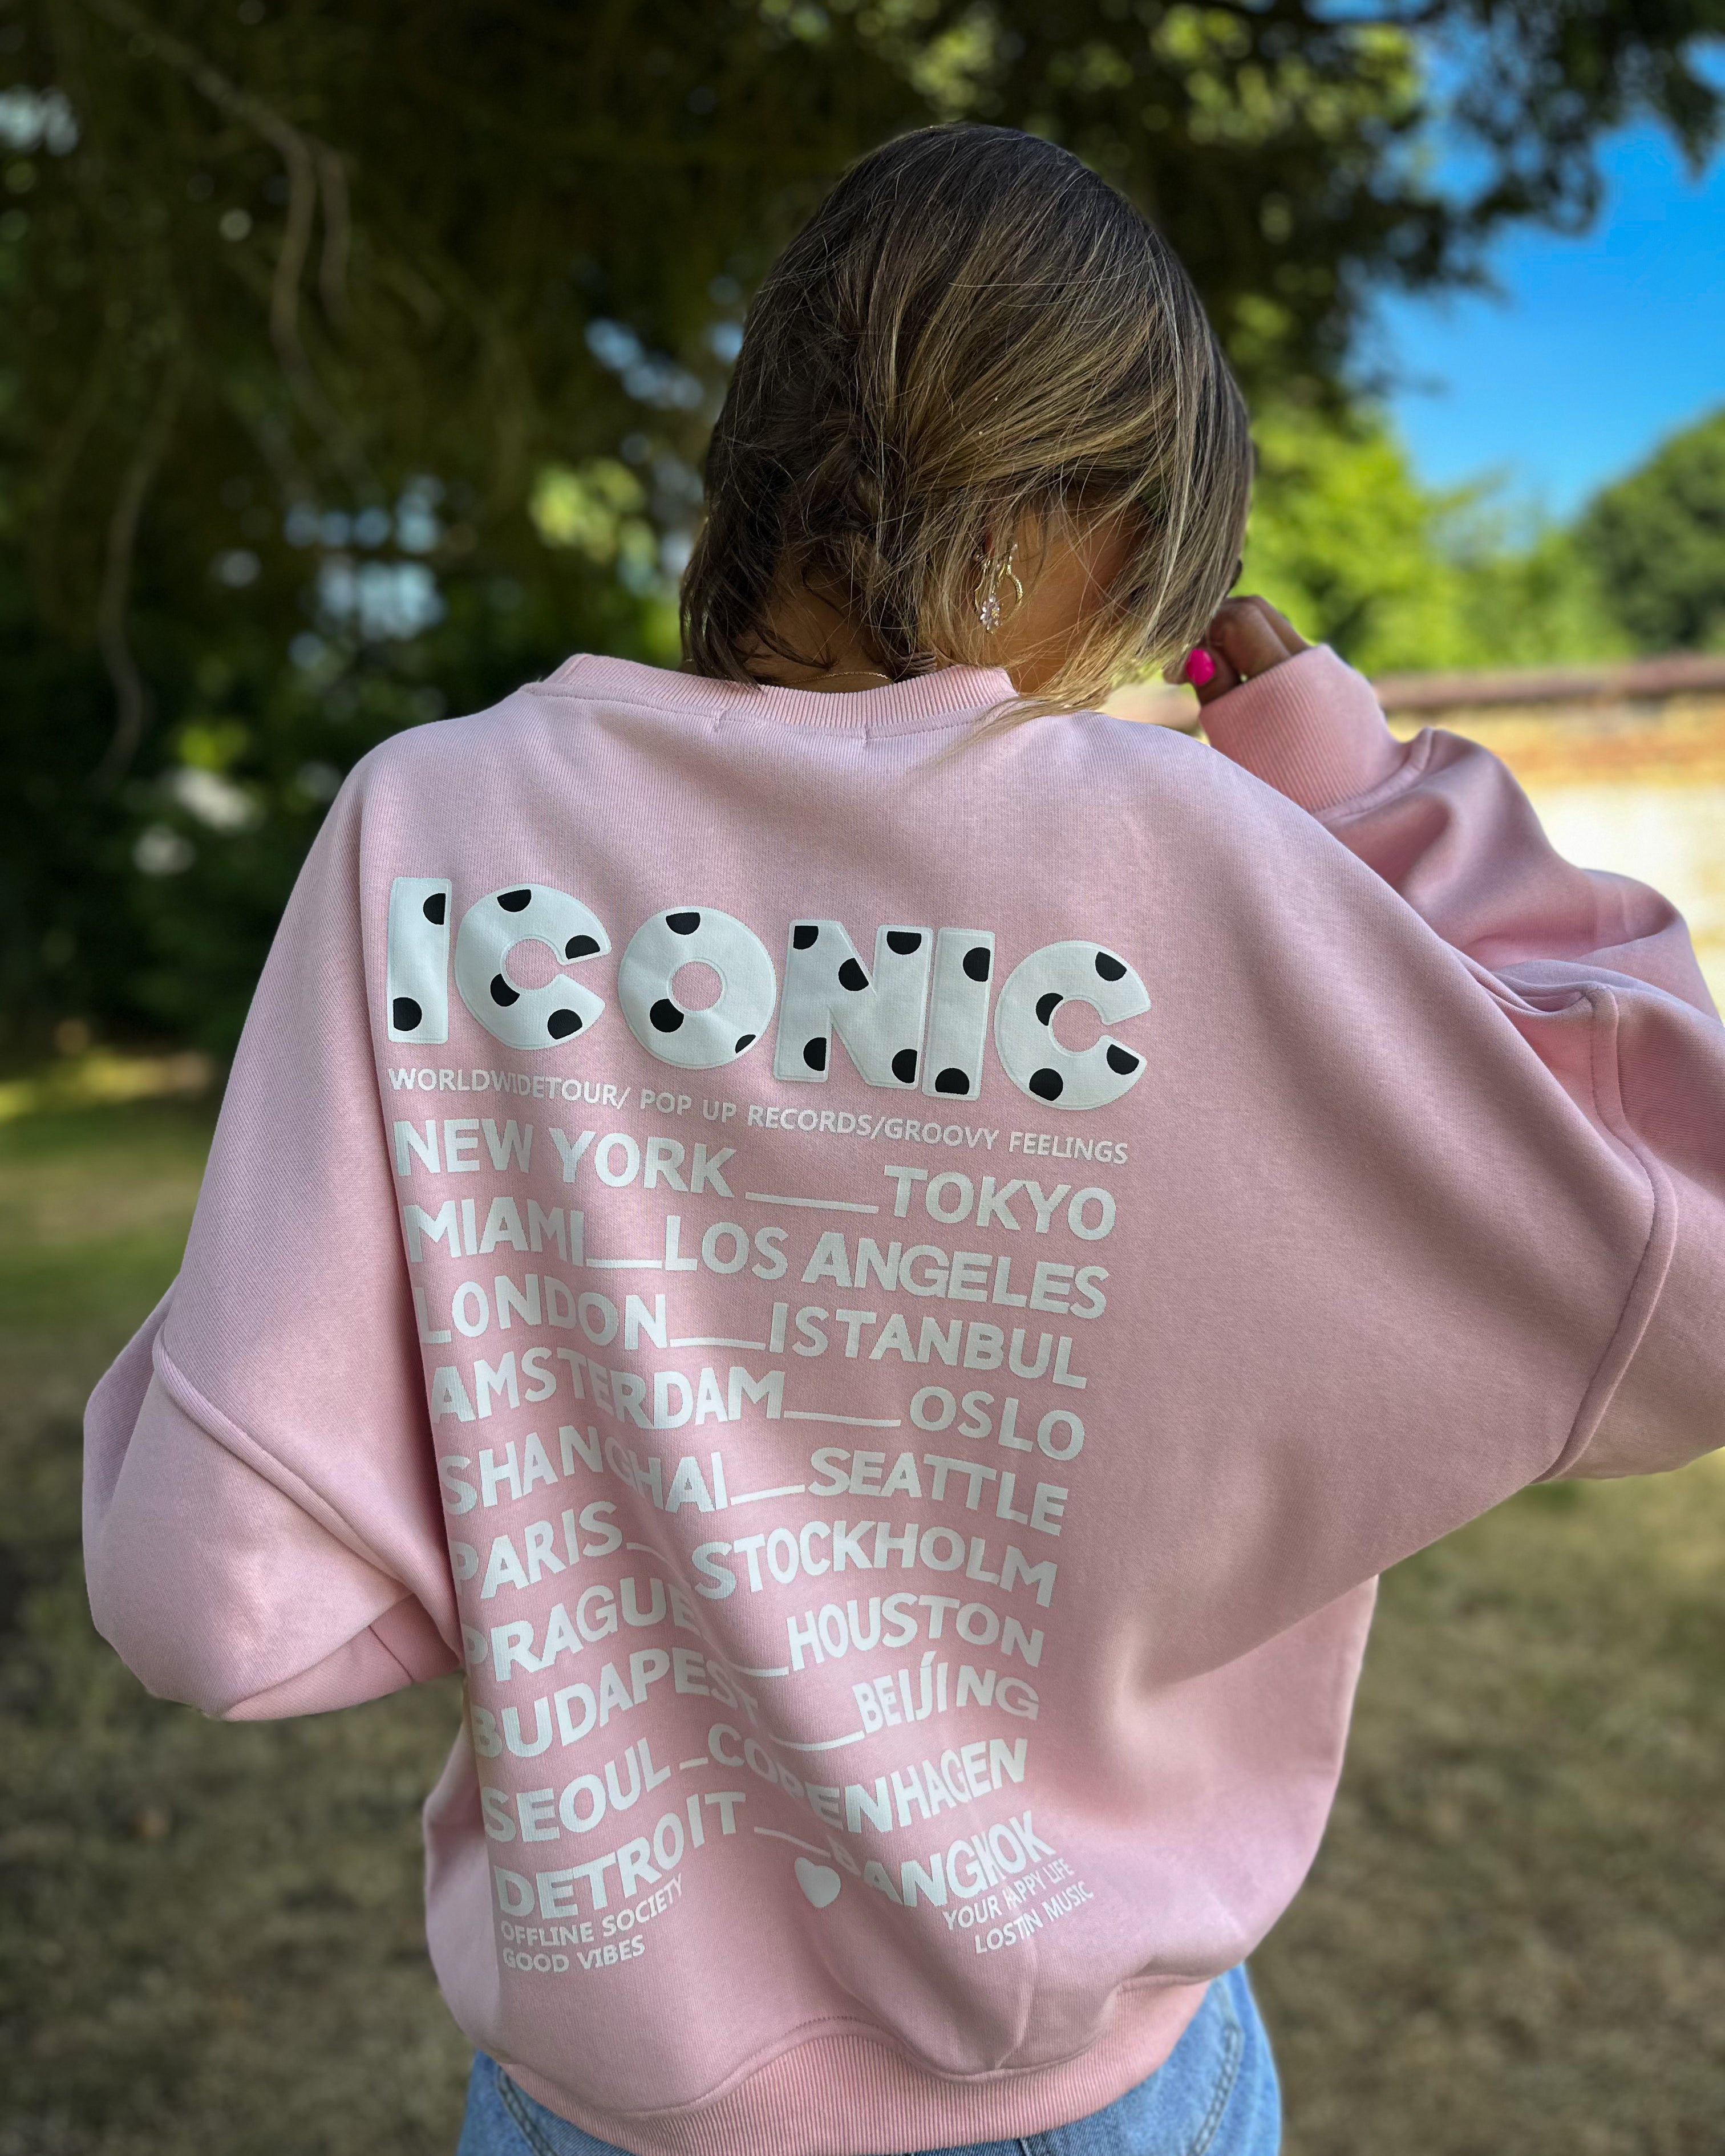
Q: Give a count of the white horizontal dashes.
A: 10